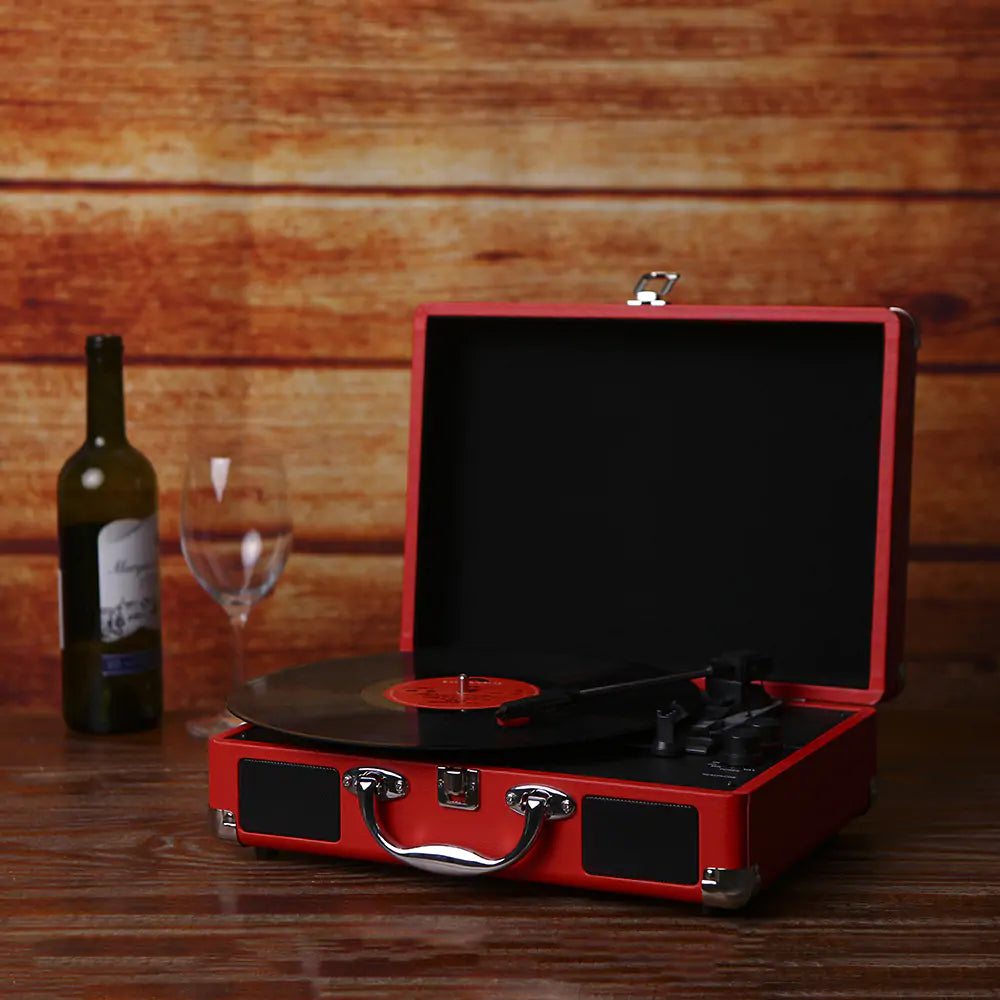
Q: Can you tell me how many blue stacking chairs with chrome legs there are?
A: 0